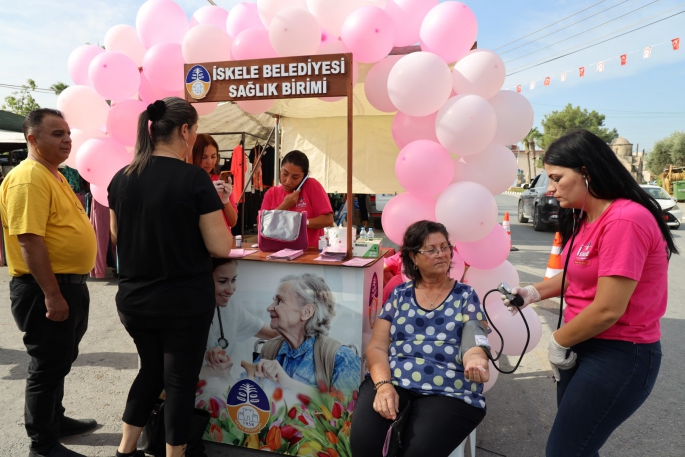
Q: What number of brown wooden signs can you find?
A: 1